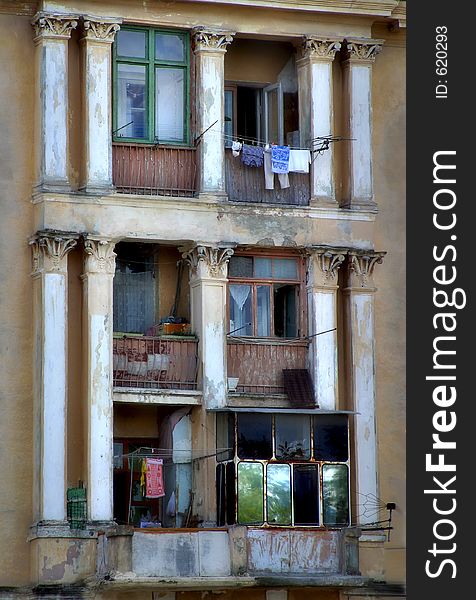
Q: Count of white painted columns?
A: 10